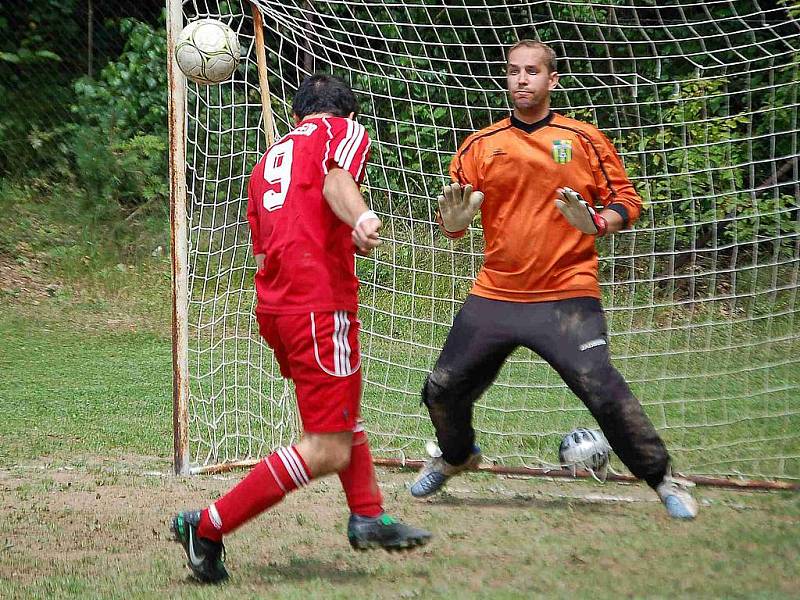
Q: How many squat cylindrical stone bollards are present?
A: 0